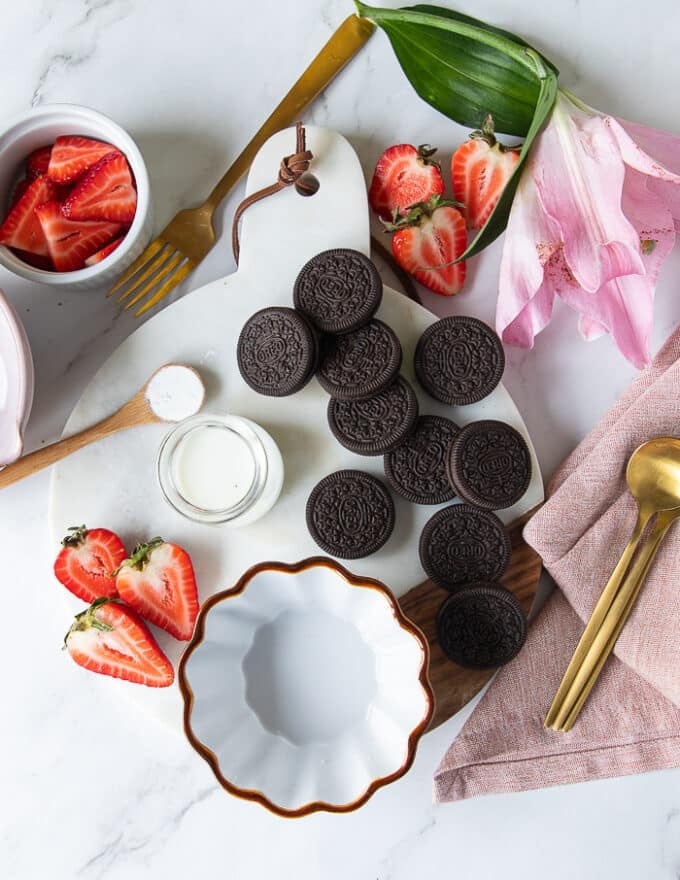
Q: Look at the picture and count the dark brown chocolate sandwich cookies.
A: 10